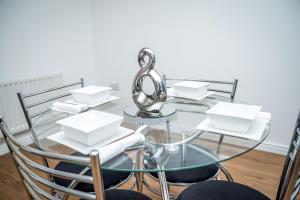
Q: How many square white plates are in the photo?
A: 4